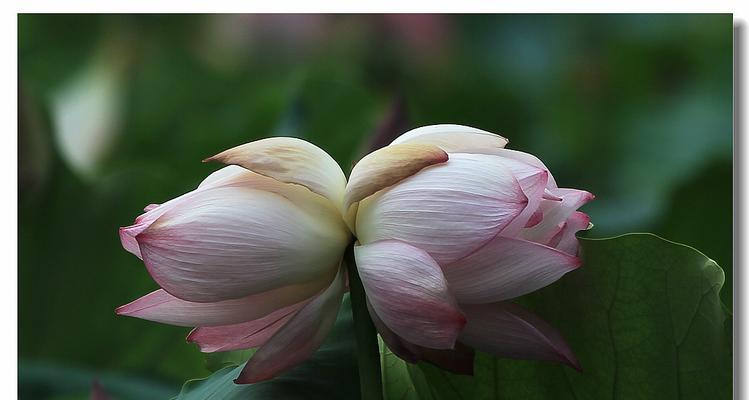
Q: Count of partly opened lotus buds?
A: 2